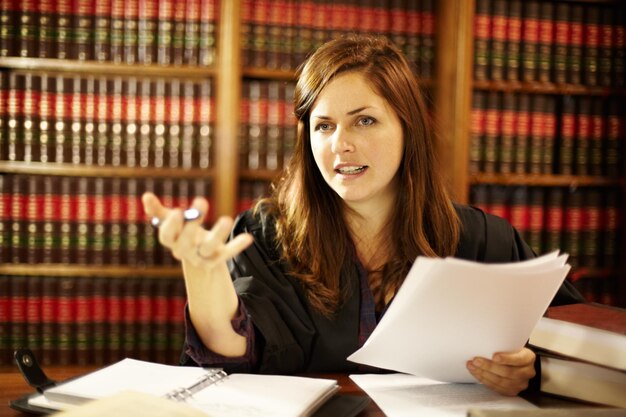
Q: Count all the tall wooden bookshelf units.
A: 3